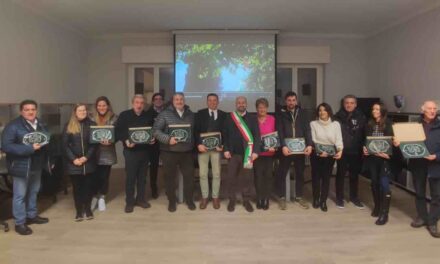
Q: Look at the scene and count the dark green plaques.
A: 10